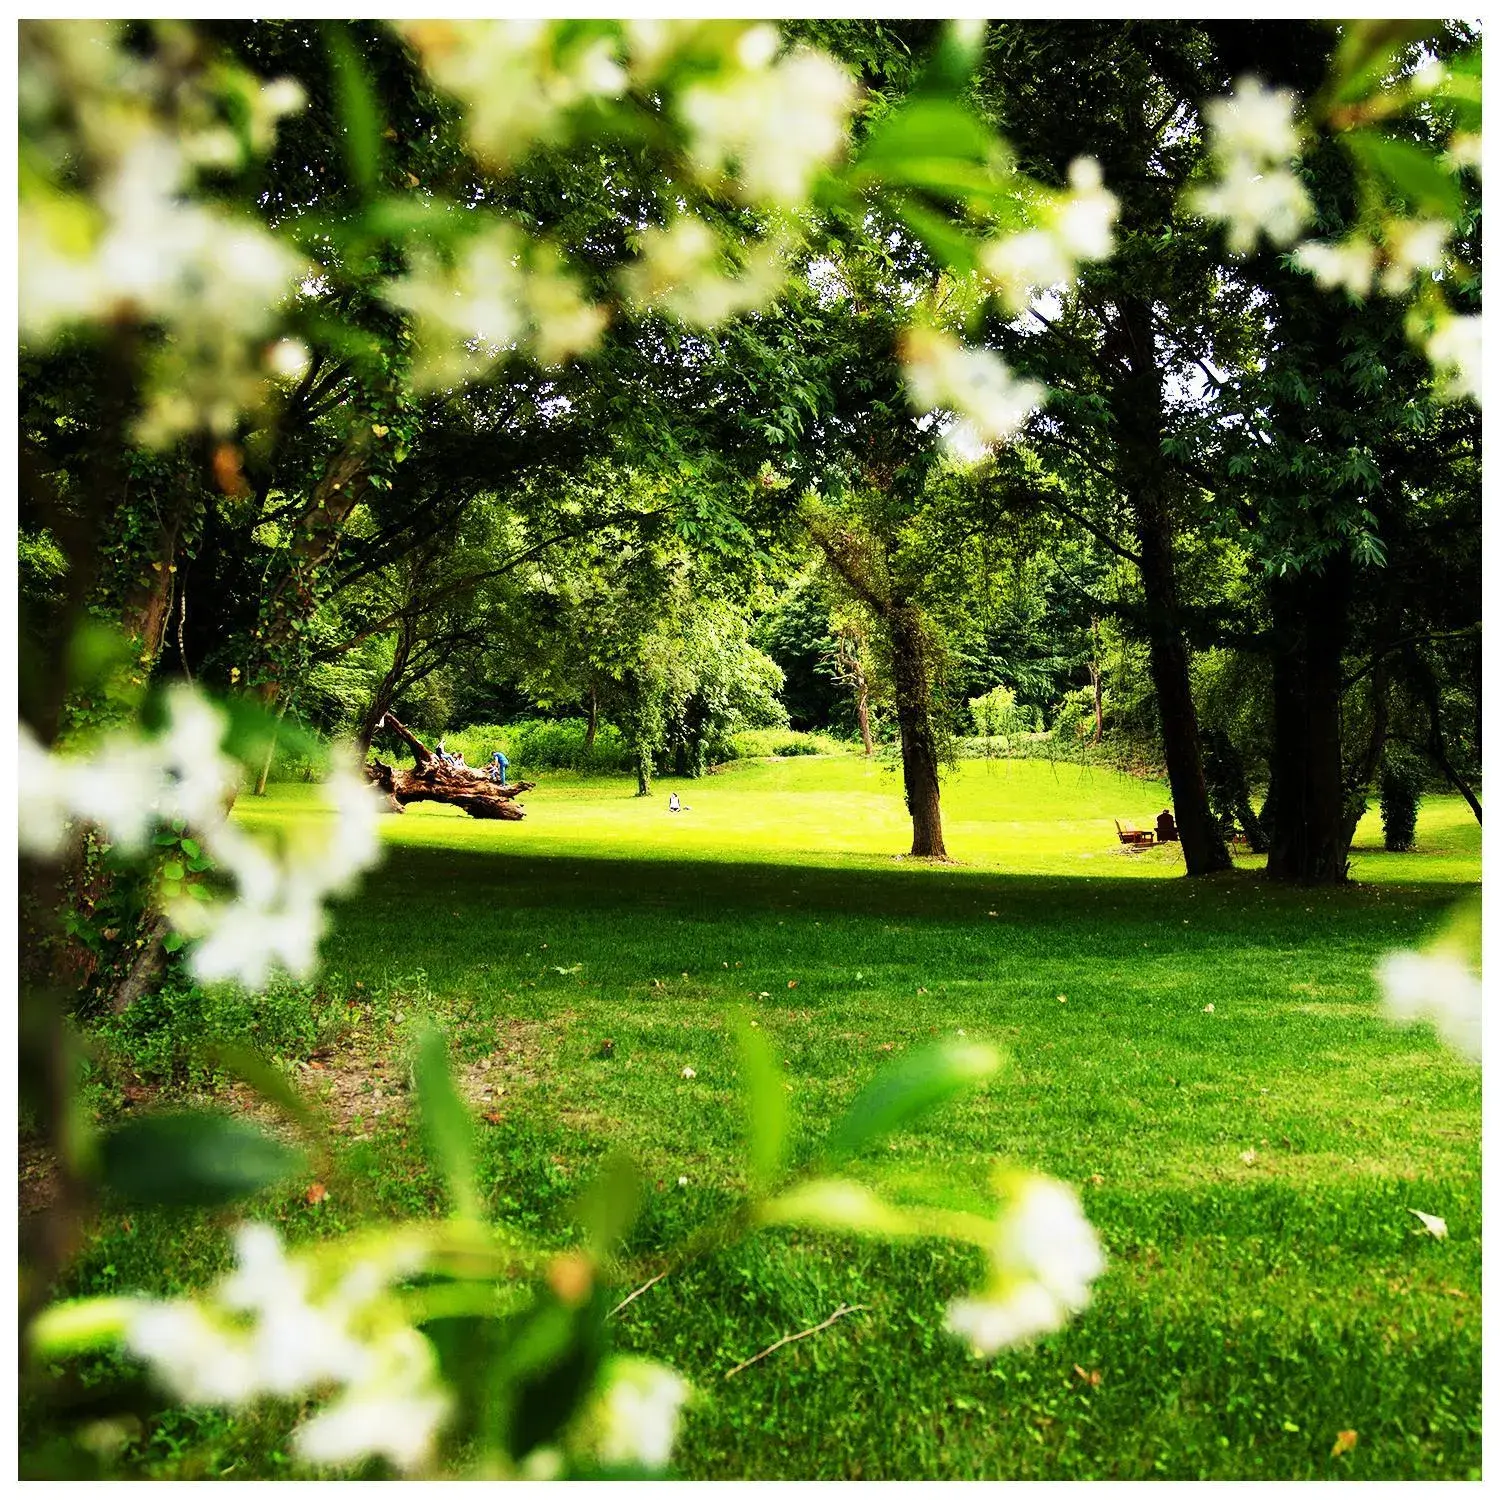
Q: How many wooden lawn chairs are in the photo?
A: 2